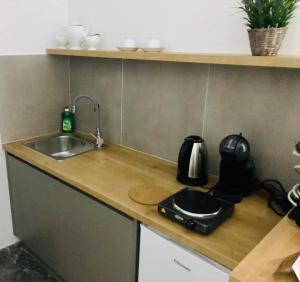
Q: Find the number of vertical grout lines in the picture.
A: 3